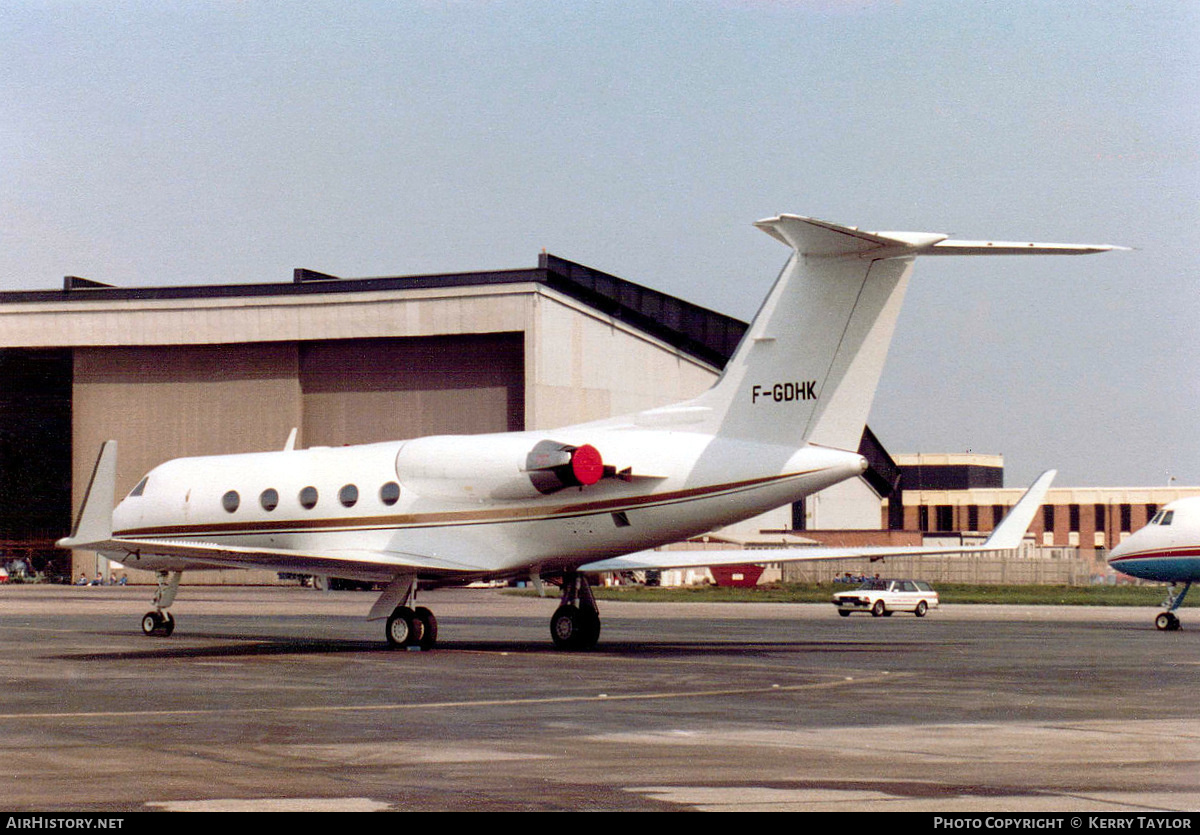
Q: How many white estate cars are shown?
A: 1